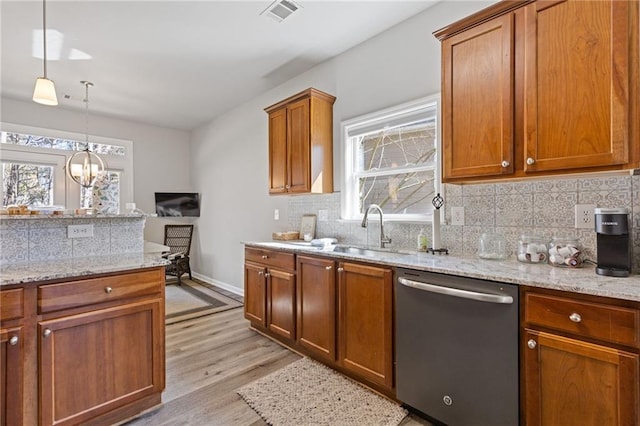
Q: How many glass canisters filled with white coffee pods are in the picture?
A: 2